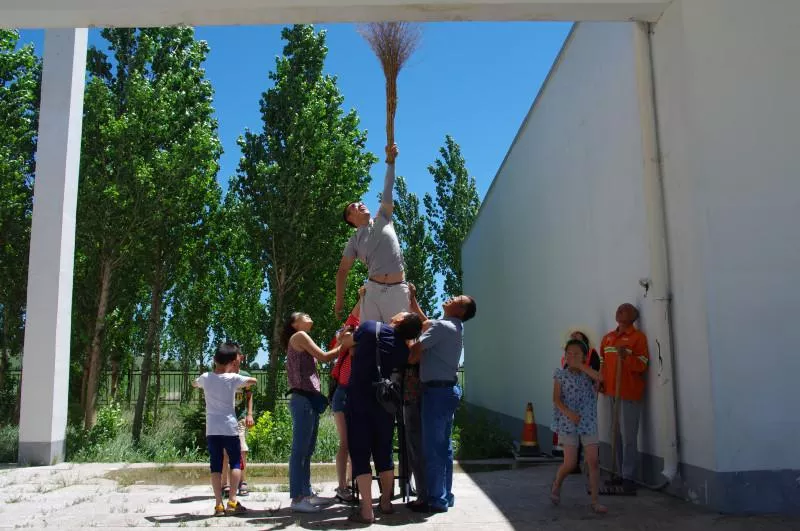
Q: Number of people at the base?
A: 5